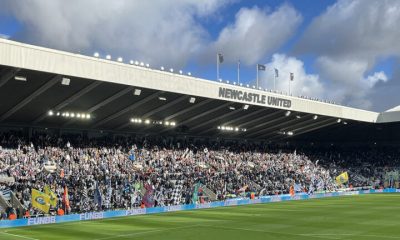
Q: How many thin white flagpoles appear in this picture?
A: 5